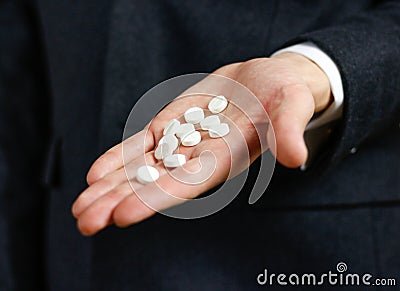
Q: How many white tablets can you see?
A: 11